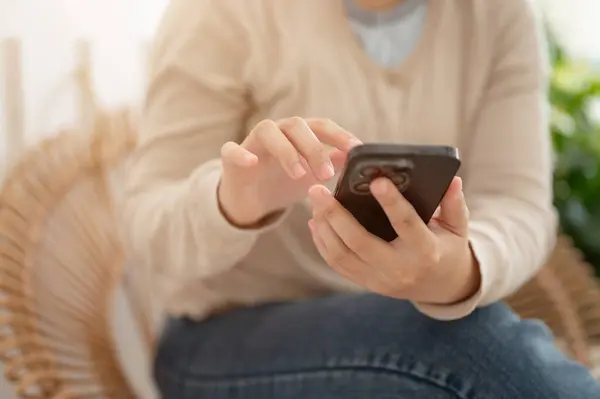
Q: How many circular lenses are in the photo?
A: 3